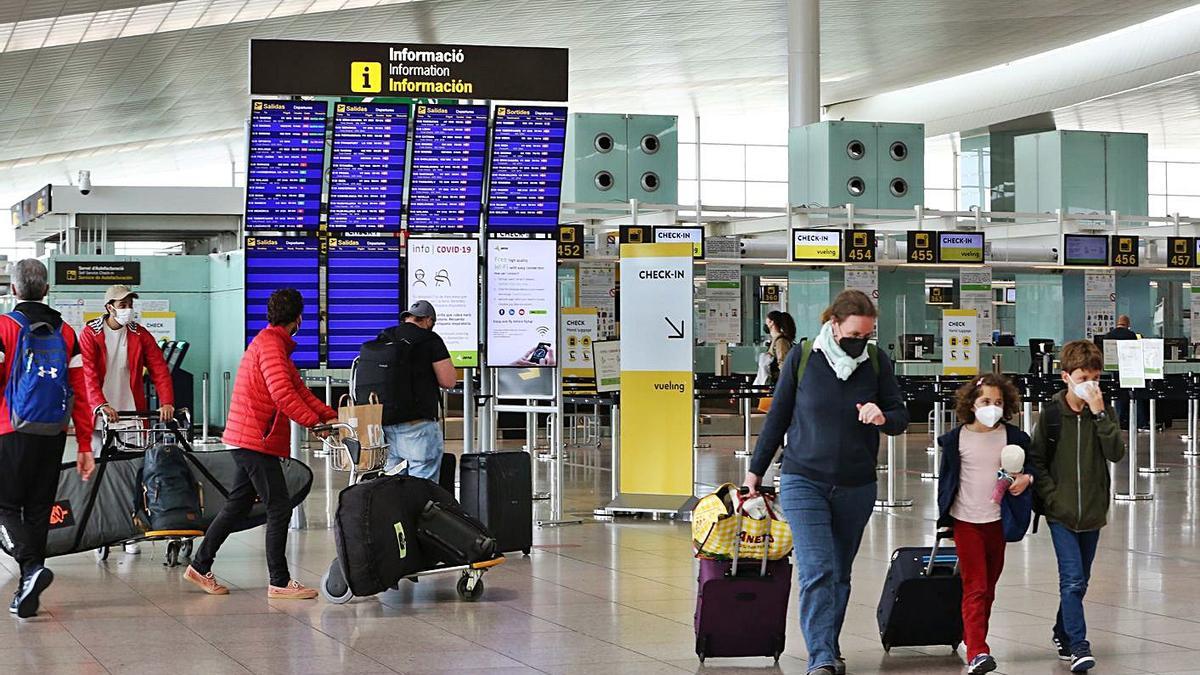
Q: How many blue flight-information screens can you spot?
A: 6